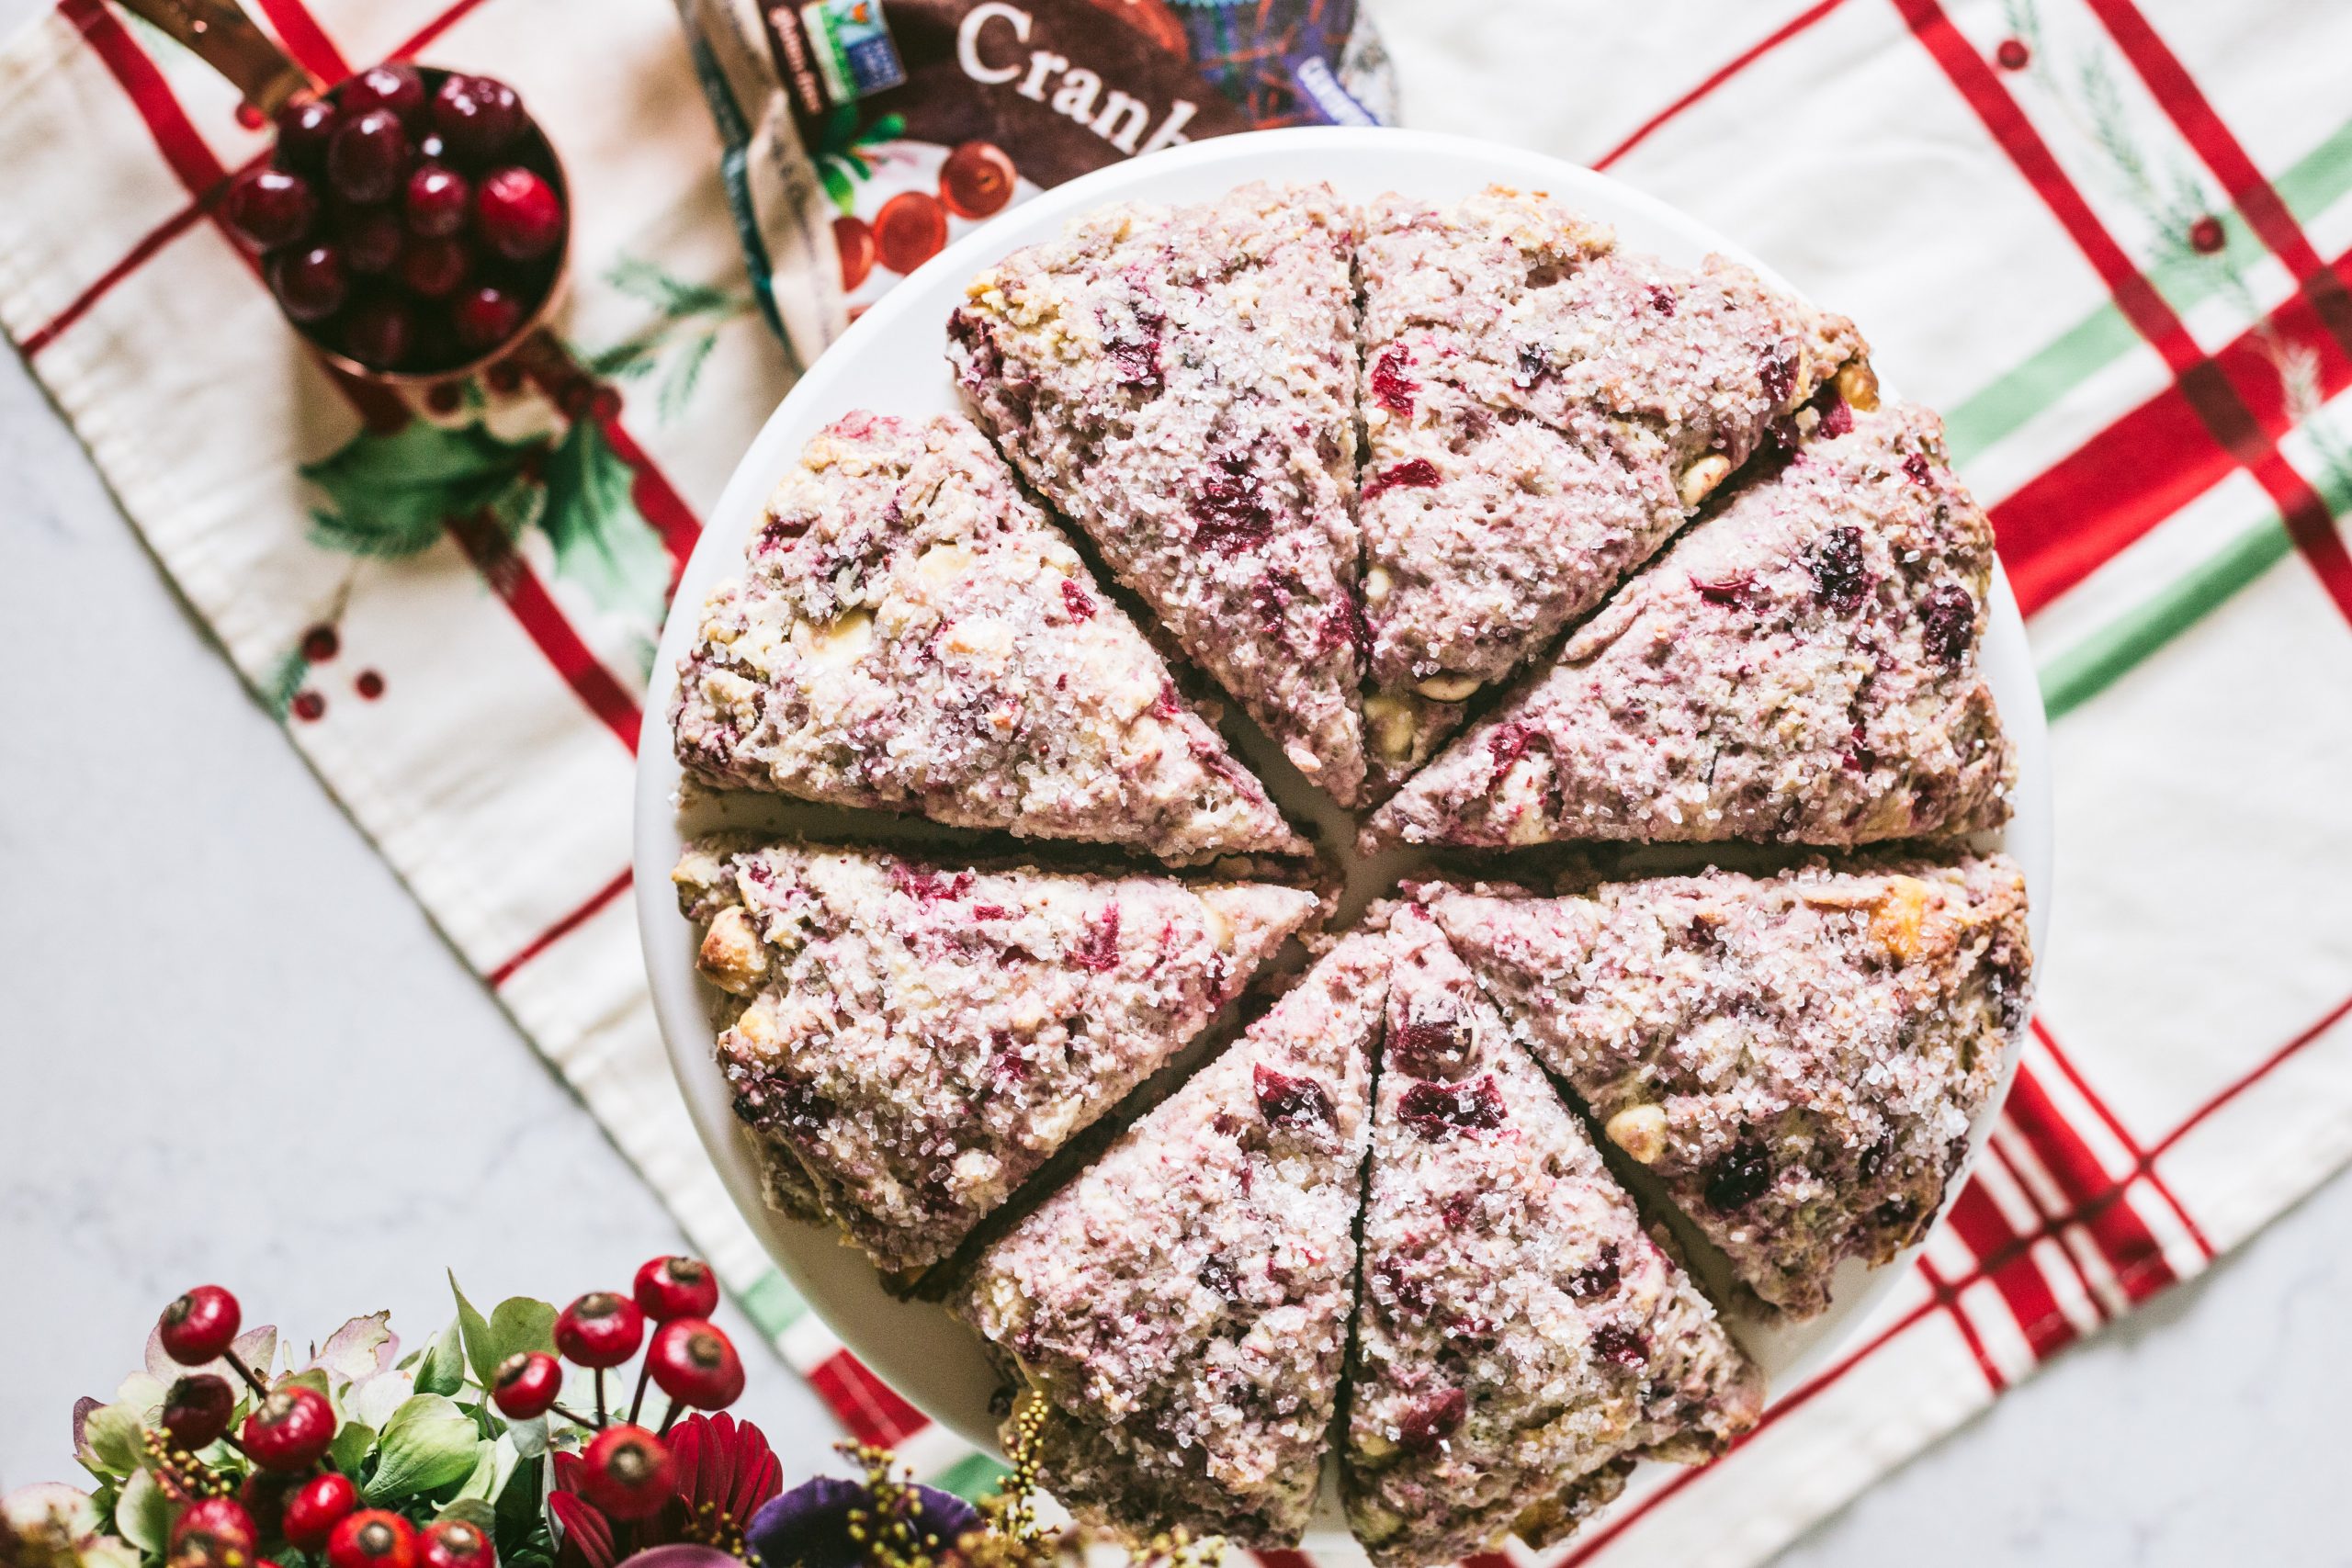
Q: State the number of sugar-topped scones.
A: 8